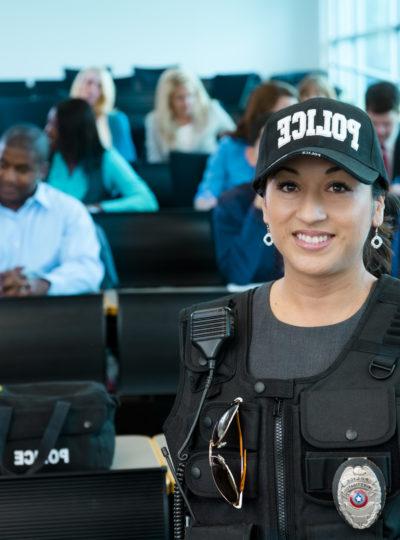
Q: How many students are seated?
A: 8